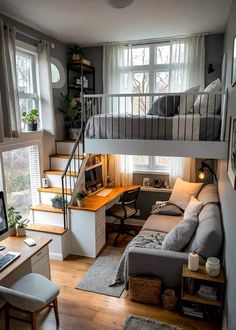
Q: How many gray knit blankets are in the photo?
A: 1